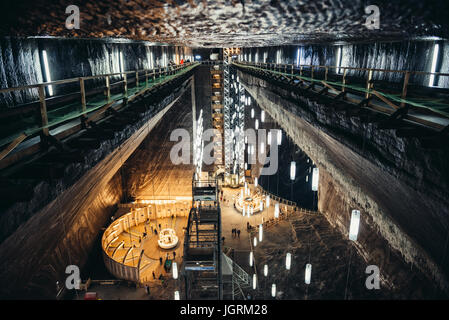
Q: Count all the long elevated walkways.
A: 2